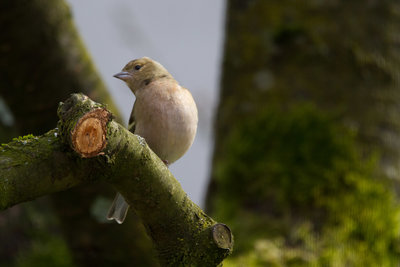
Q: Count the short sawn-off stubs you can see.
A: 2